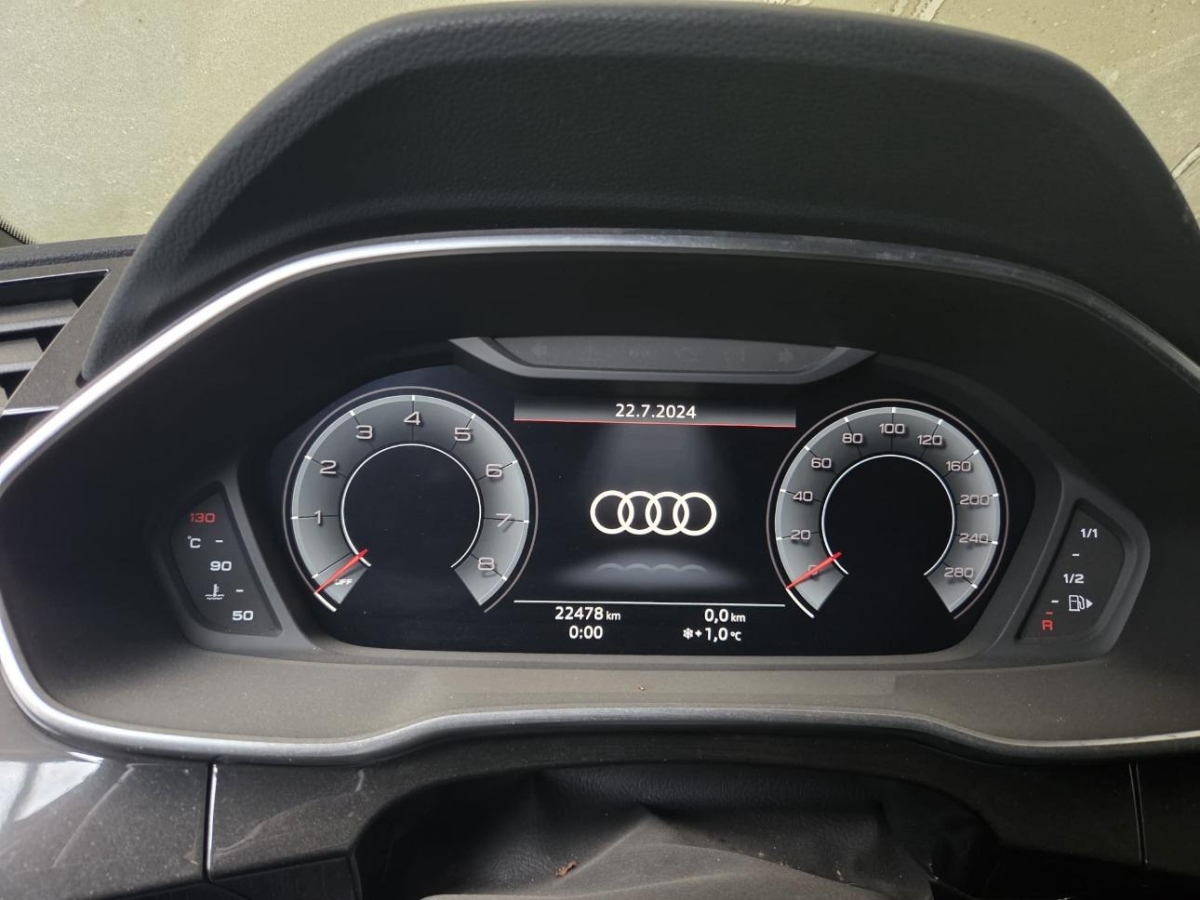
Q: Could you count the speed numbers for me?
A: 11